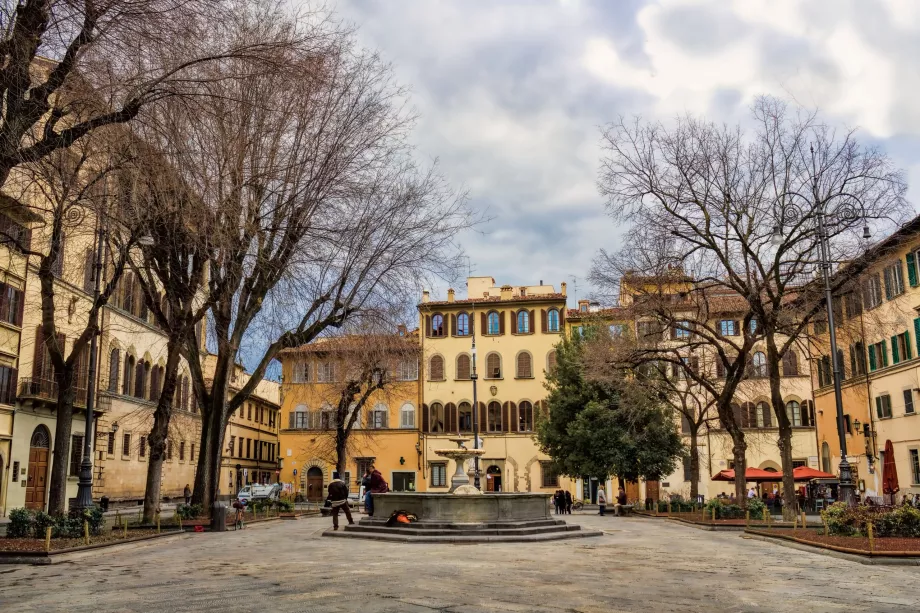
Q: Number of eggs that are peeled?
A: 0